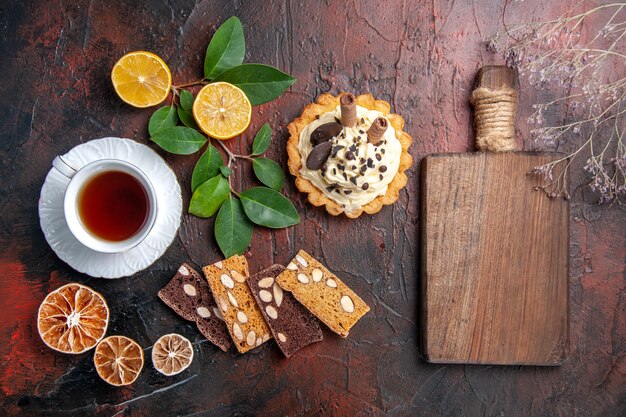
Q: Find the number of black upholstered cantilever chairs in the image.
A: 0